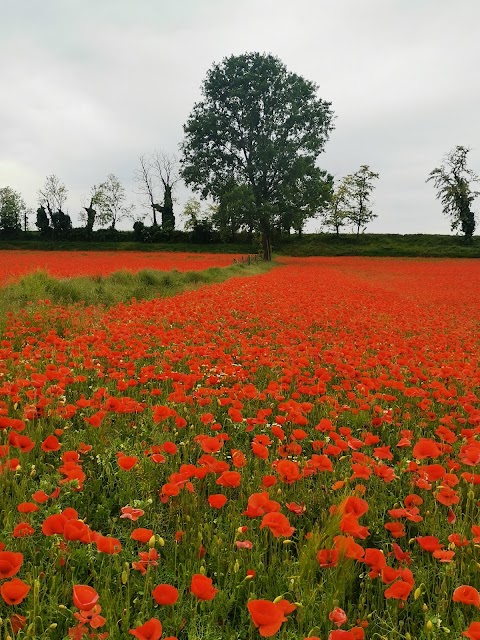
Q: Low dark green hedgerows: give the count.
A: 1